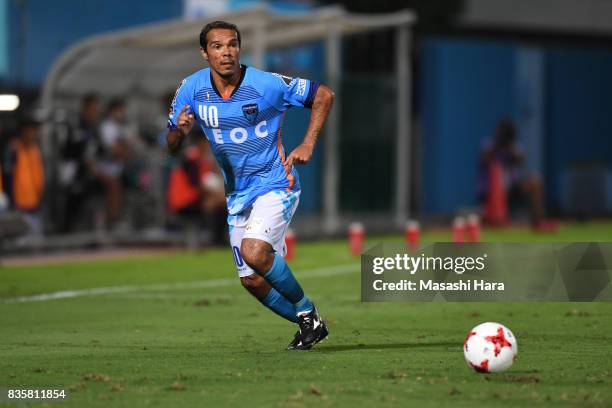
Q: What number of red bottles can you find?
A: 5